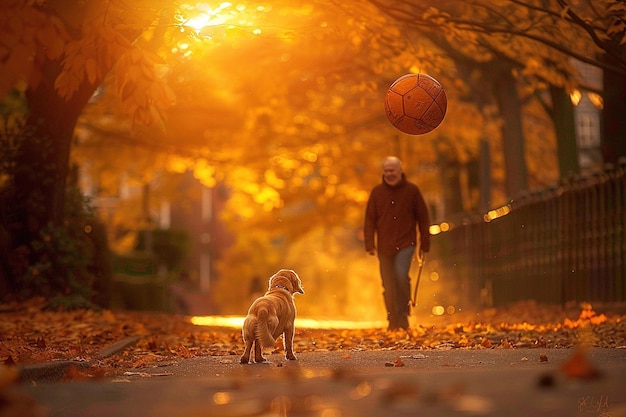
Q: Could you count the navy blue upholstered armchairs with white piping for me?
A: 0